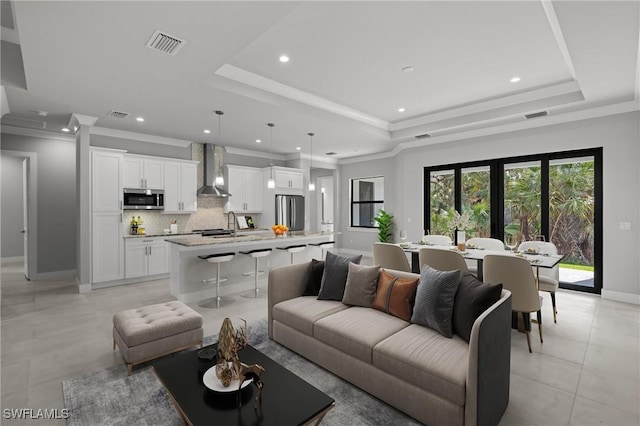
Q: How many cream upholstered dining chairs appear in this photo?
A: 6